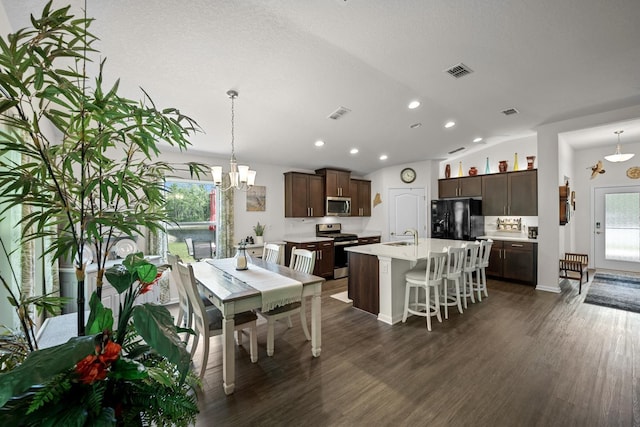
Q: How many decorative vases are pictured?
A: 7